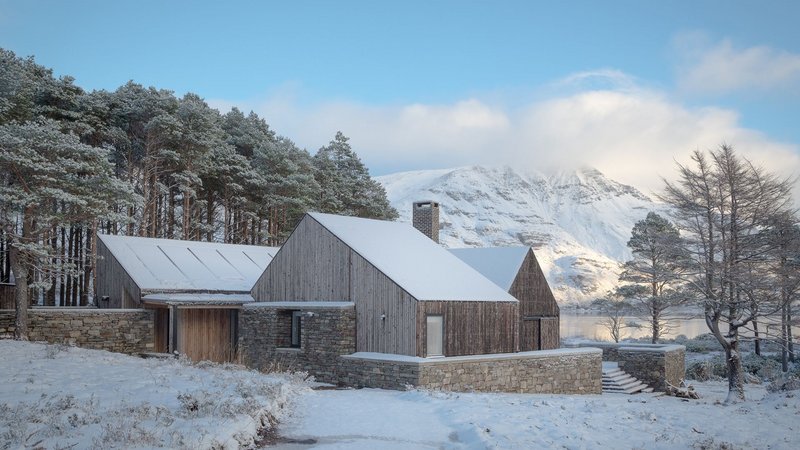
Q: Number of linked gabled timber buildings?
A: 3